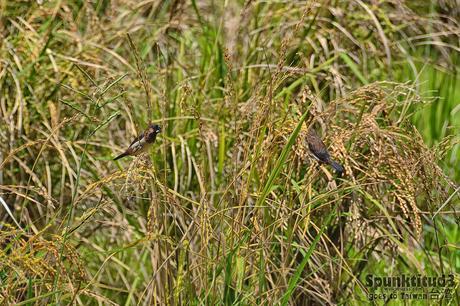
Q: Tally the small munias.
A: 2